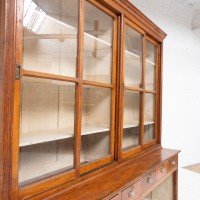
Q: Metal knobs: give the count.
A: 4